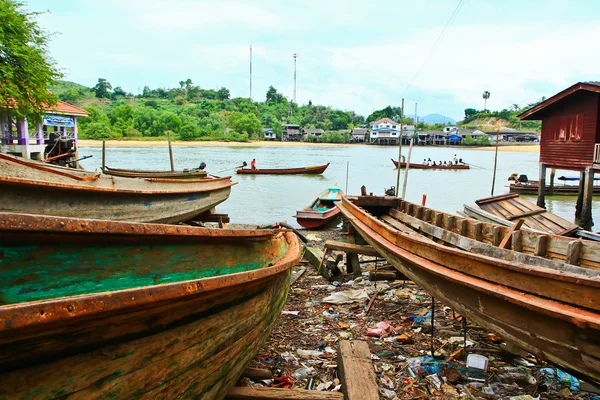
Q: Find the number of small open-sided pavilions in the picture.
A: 1